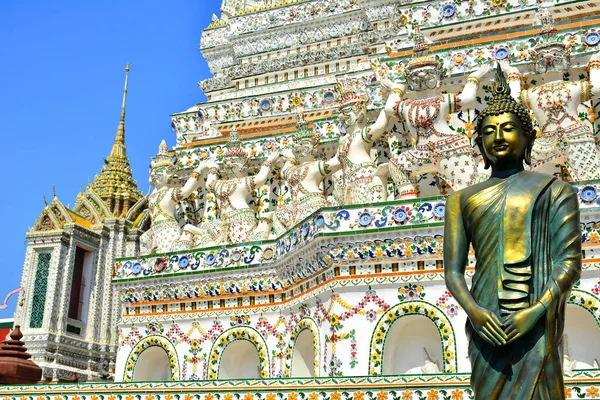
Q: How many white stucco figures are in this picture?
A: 6